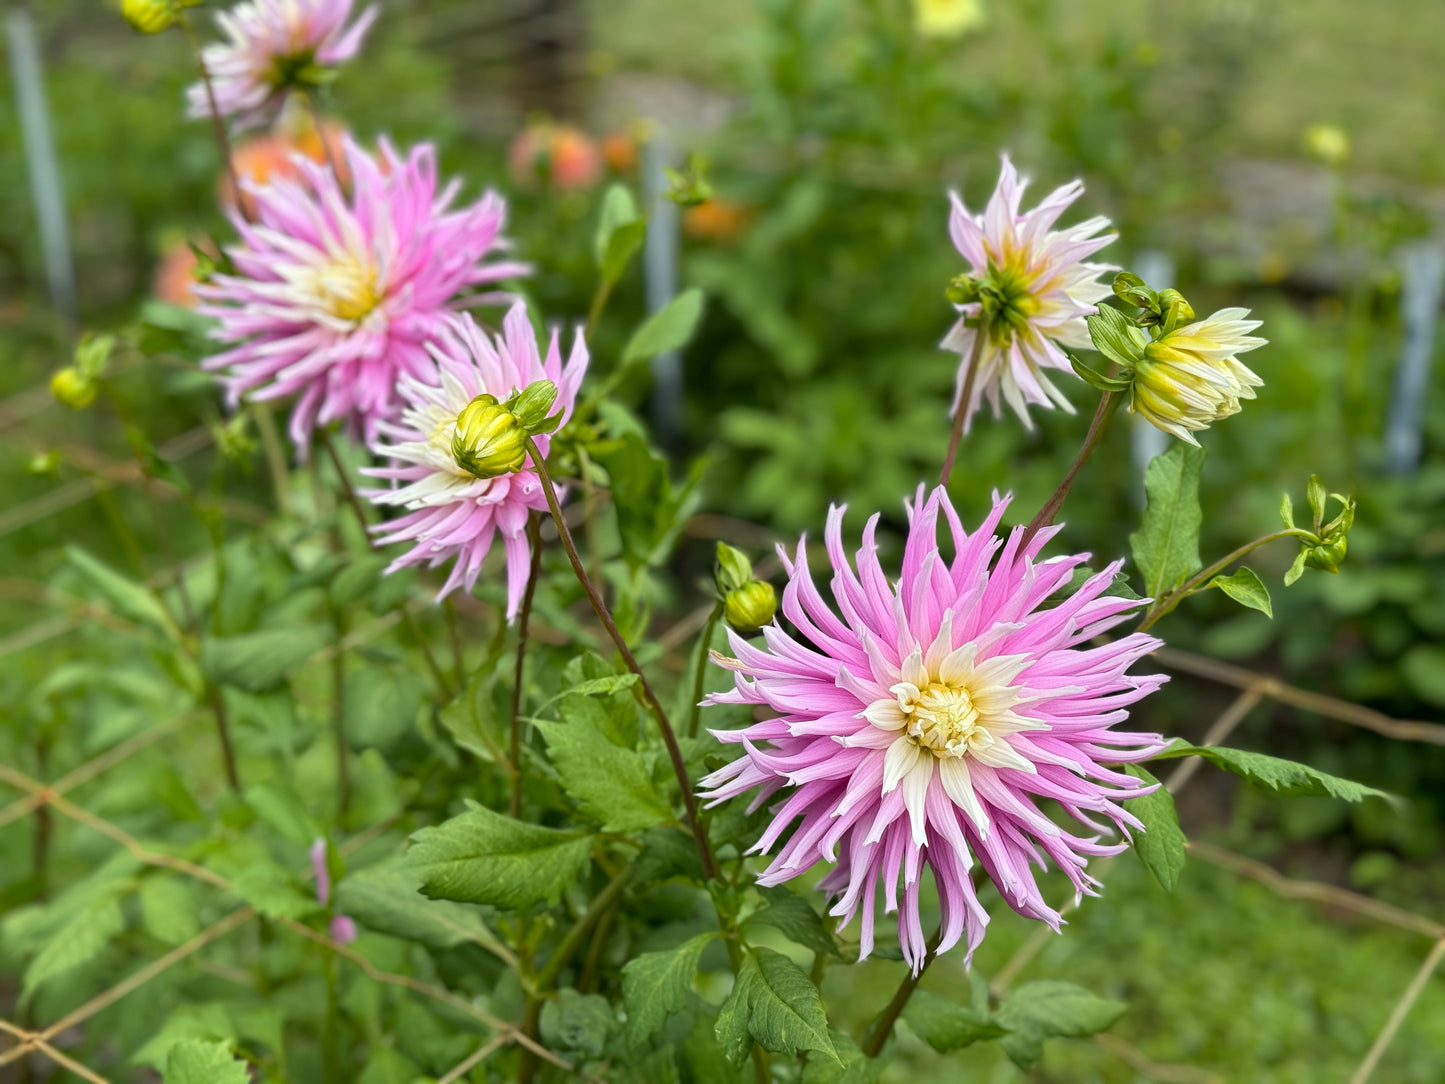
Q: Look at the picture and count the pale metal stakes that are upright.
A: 4